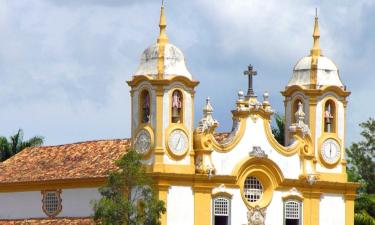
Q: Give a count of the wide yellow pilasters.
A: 4